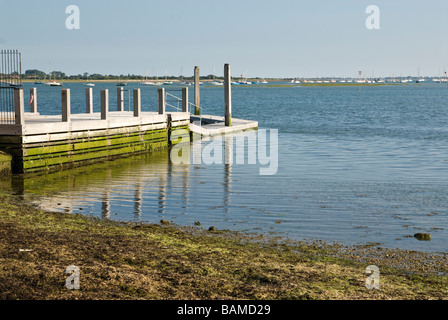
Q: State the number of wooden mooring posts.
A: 11